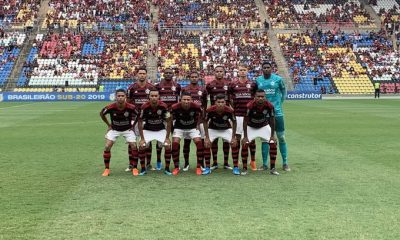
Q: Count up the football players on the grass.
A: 11